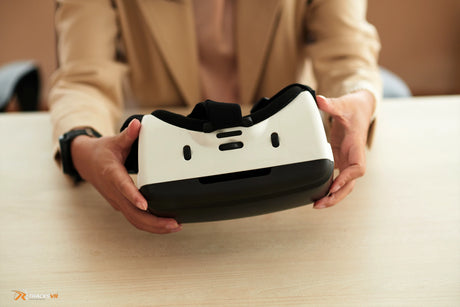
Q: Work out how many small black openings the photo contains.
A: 4